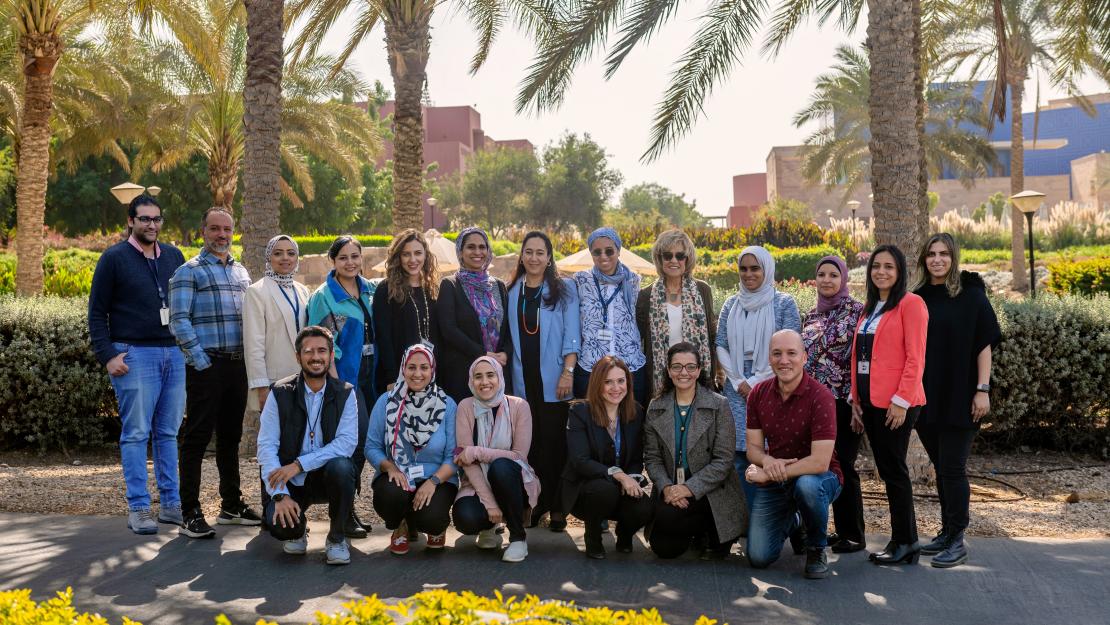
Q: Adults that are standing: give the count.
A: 13